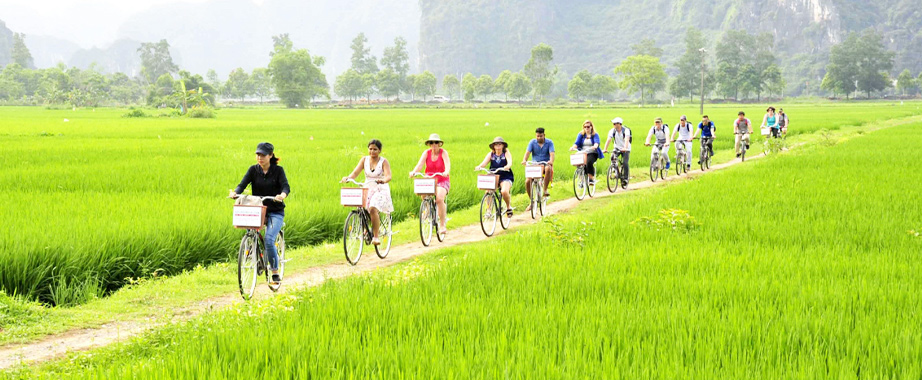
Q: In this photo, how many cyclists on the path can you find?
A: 13